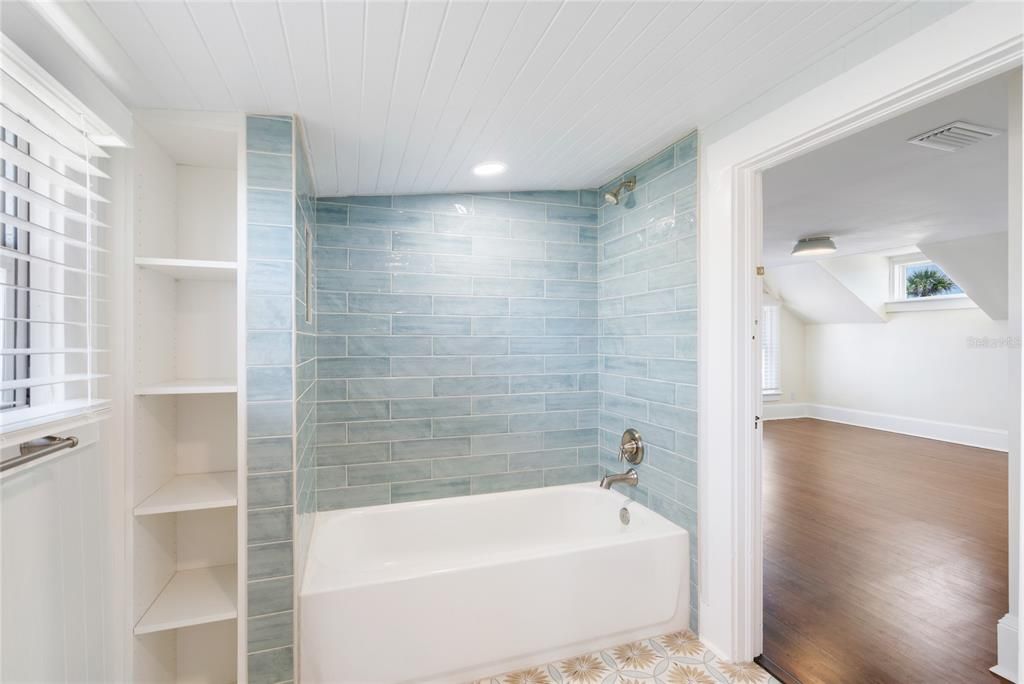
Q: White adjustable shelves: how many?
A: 4